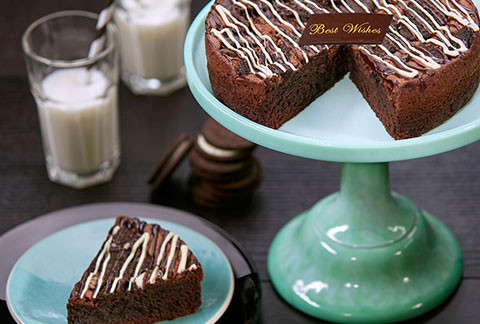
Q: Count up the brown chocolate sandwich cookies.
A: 5